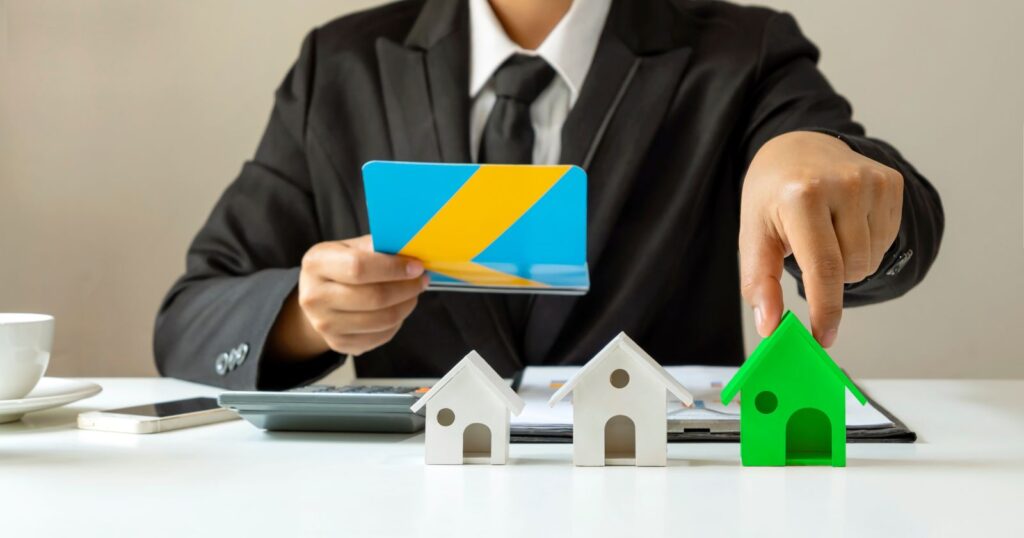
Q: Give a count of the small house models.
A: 3